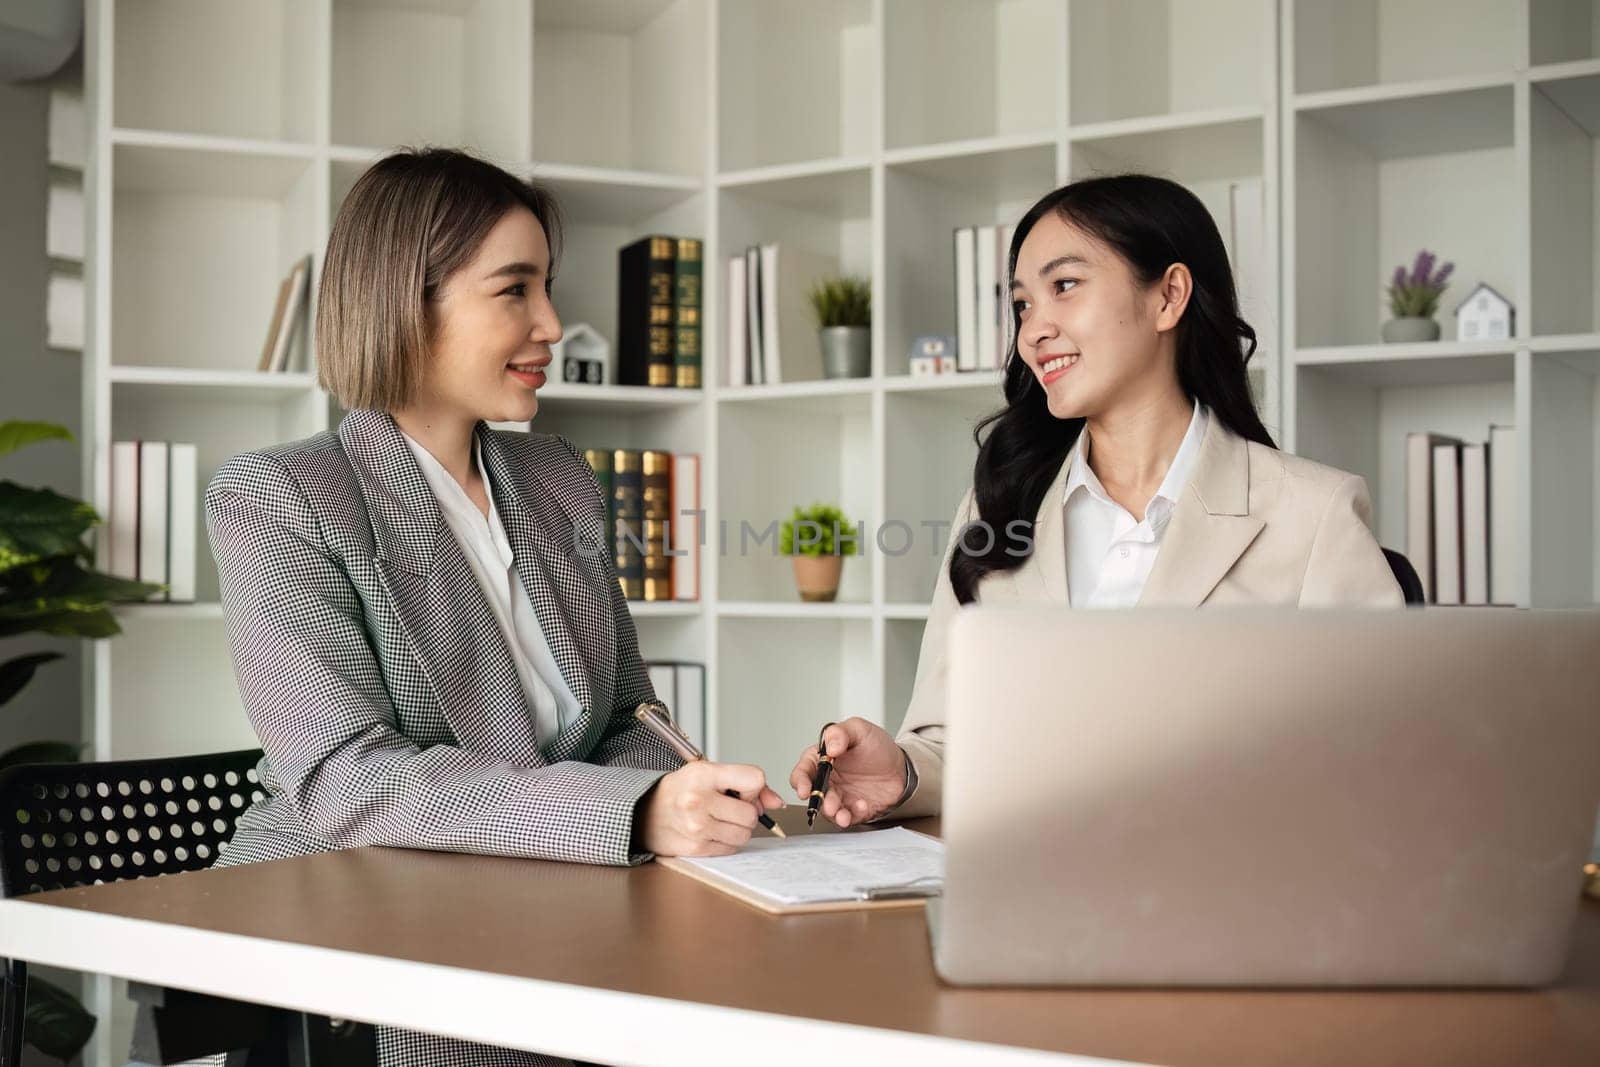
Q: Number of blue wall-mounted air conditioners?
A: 0